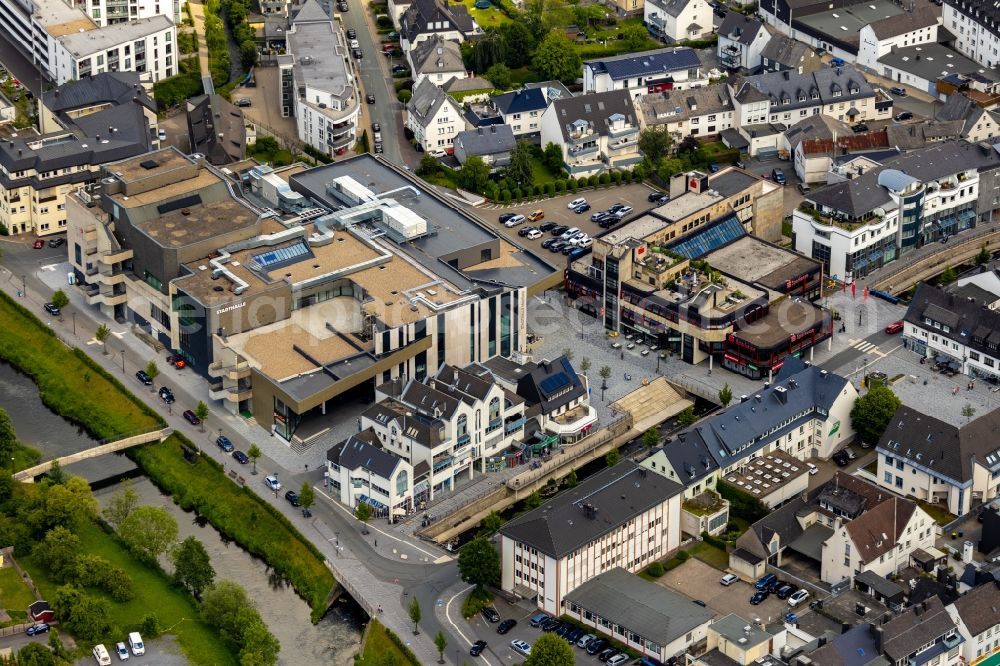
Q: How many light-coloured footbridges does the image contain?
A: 1